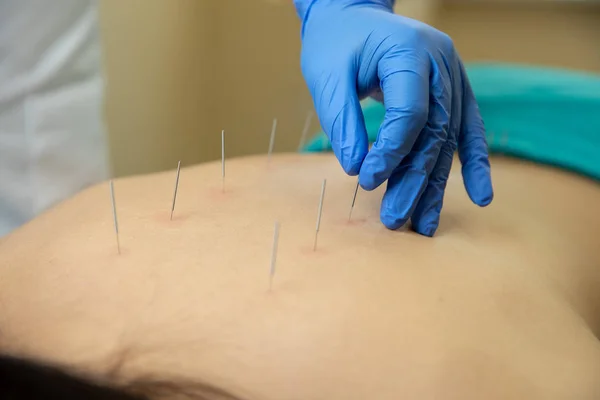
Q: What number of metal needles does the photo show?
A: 8